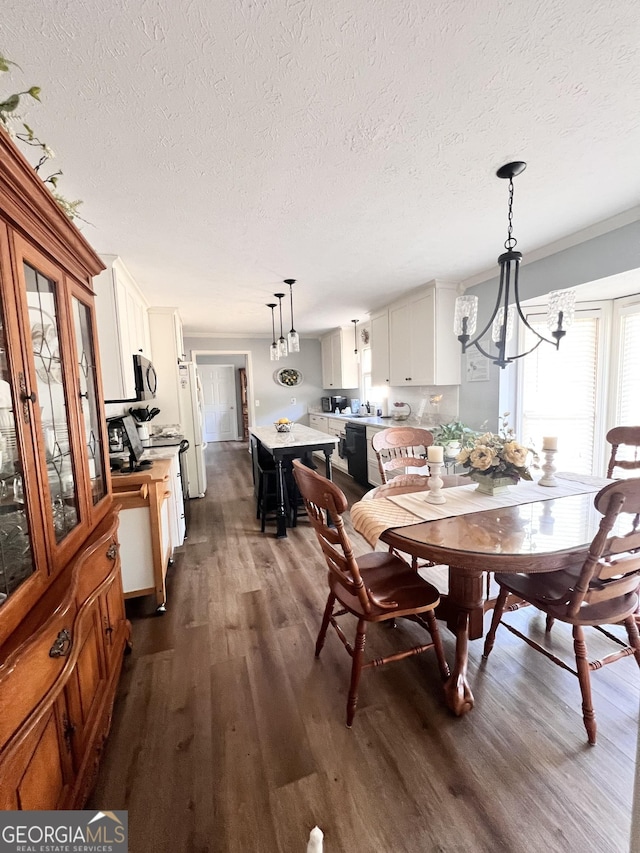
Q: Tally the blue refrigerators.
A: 0